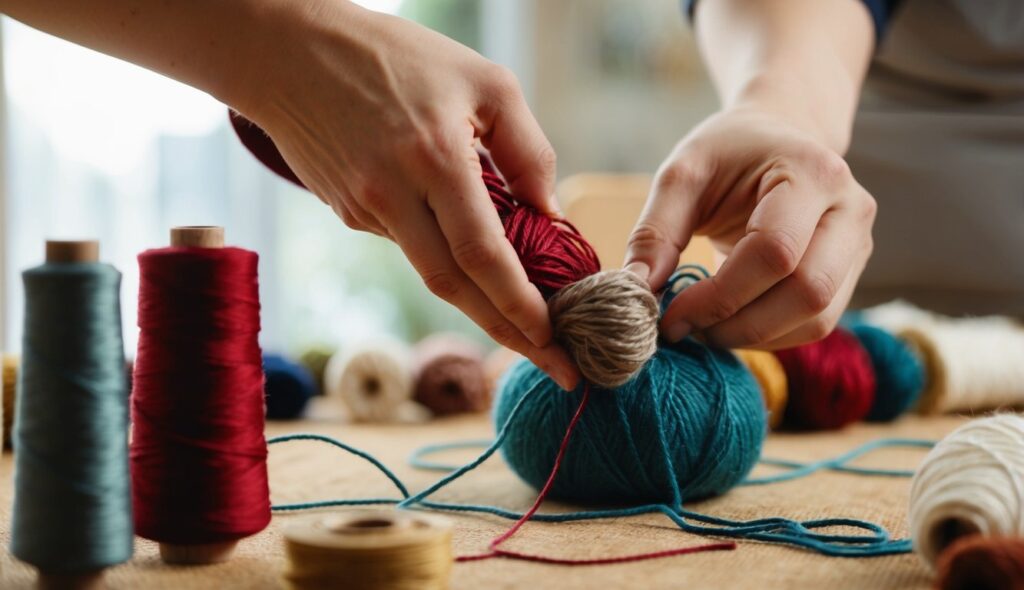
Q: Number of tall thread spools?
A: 2